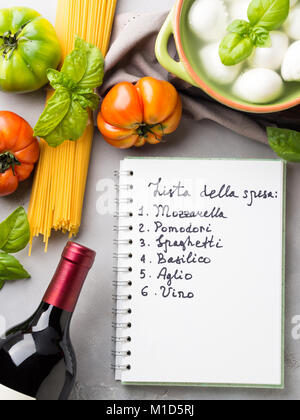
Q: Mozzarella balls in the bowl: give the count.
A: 7